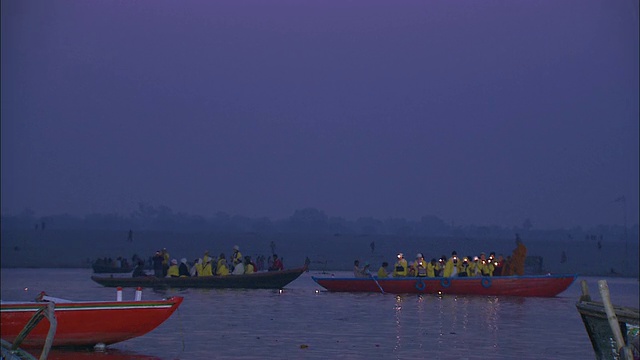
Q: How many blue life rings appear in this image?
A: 3